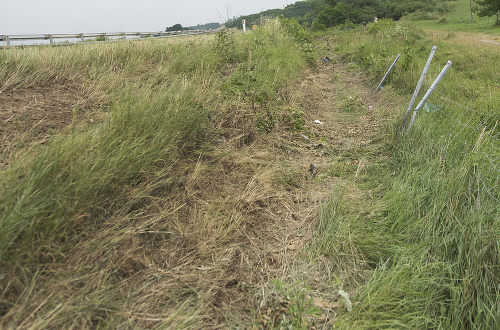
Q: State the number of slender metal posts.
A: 3